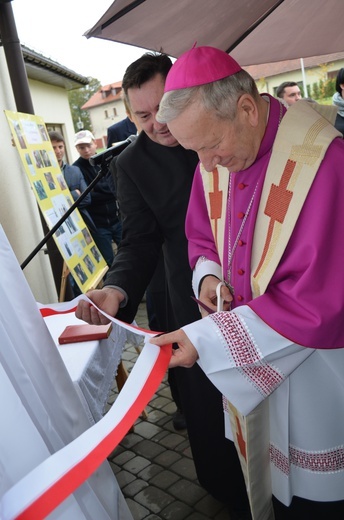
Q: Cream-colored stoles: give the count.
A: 1